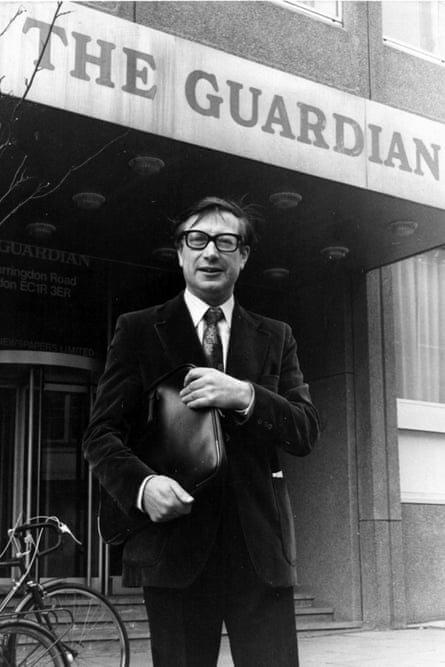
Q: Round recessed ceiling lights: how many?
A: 8